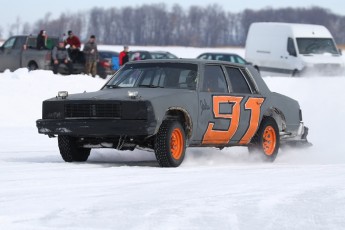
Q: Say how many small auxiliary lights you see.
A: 2